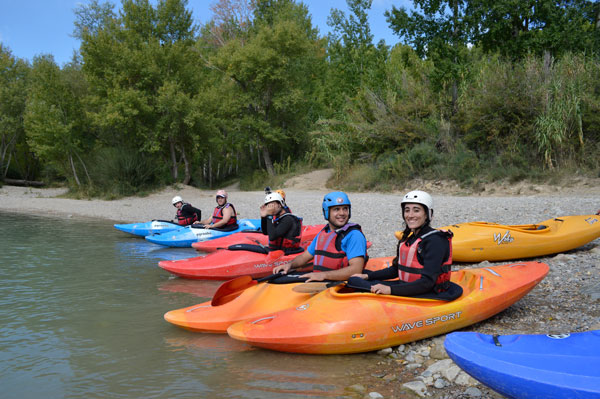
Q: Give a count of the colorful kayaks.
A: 8